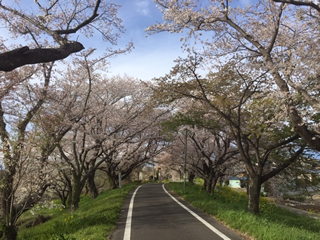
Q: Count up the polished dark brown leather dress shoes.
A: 0